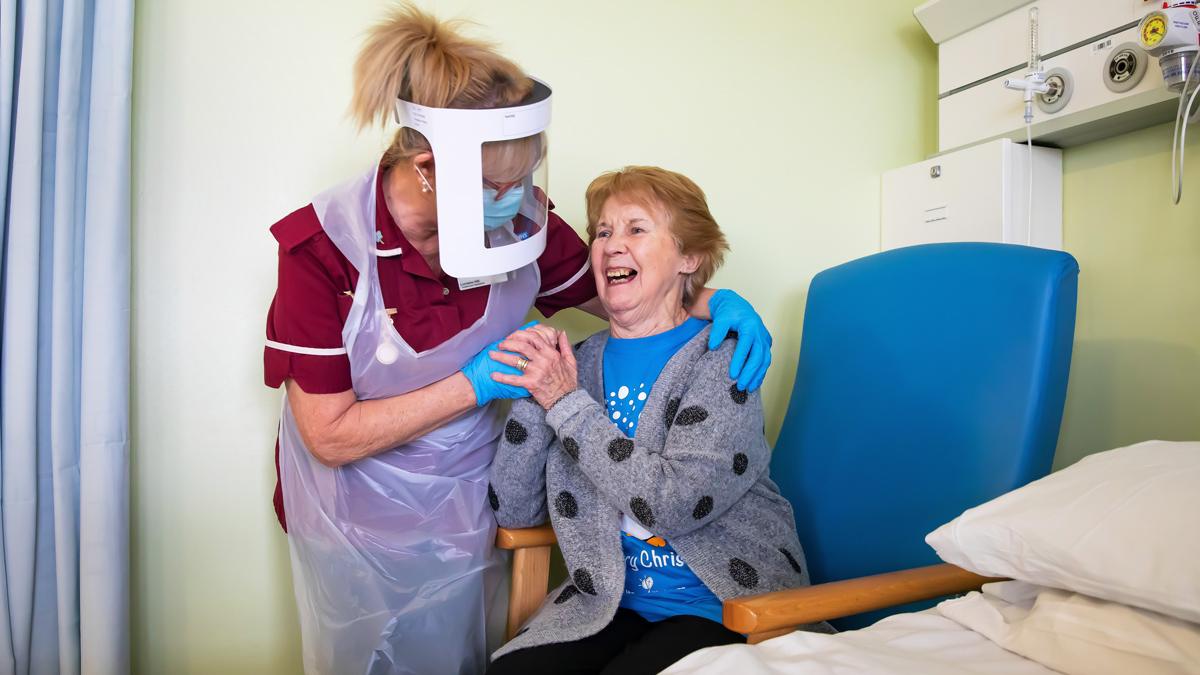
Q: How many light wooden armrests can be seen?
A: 2